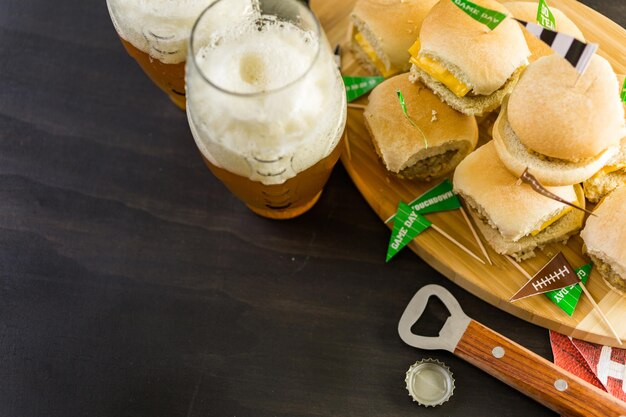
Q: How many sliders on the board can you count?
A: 8